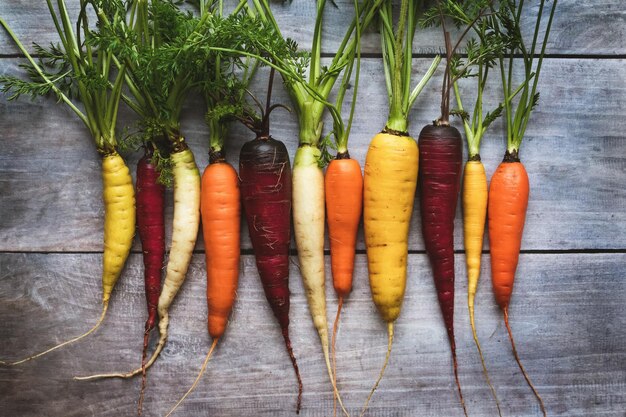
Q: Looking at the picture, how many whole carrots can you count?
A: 11